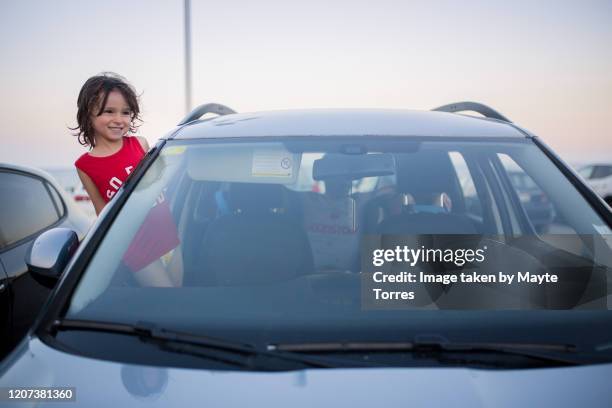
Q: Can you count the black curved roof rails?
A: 2